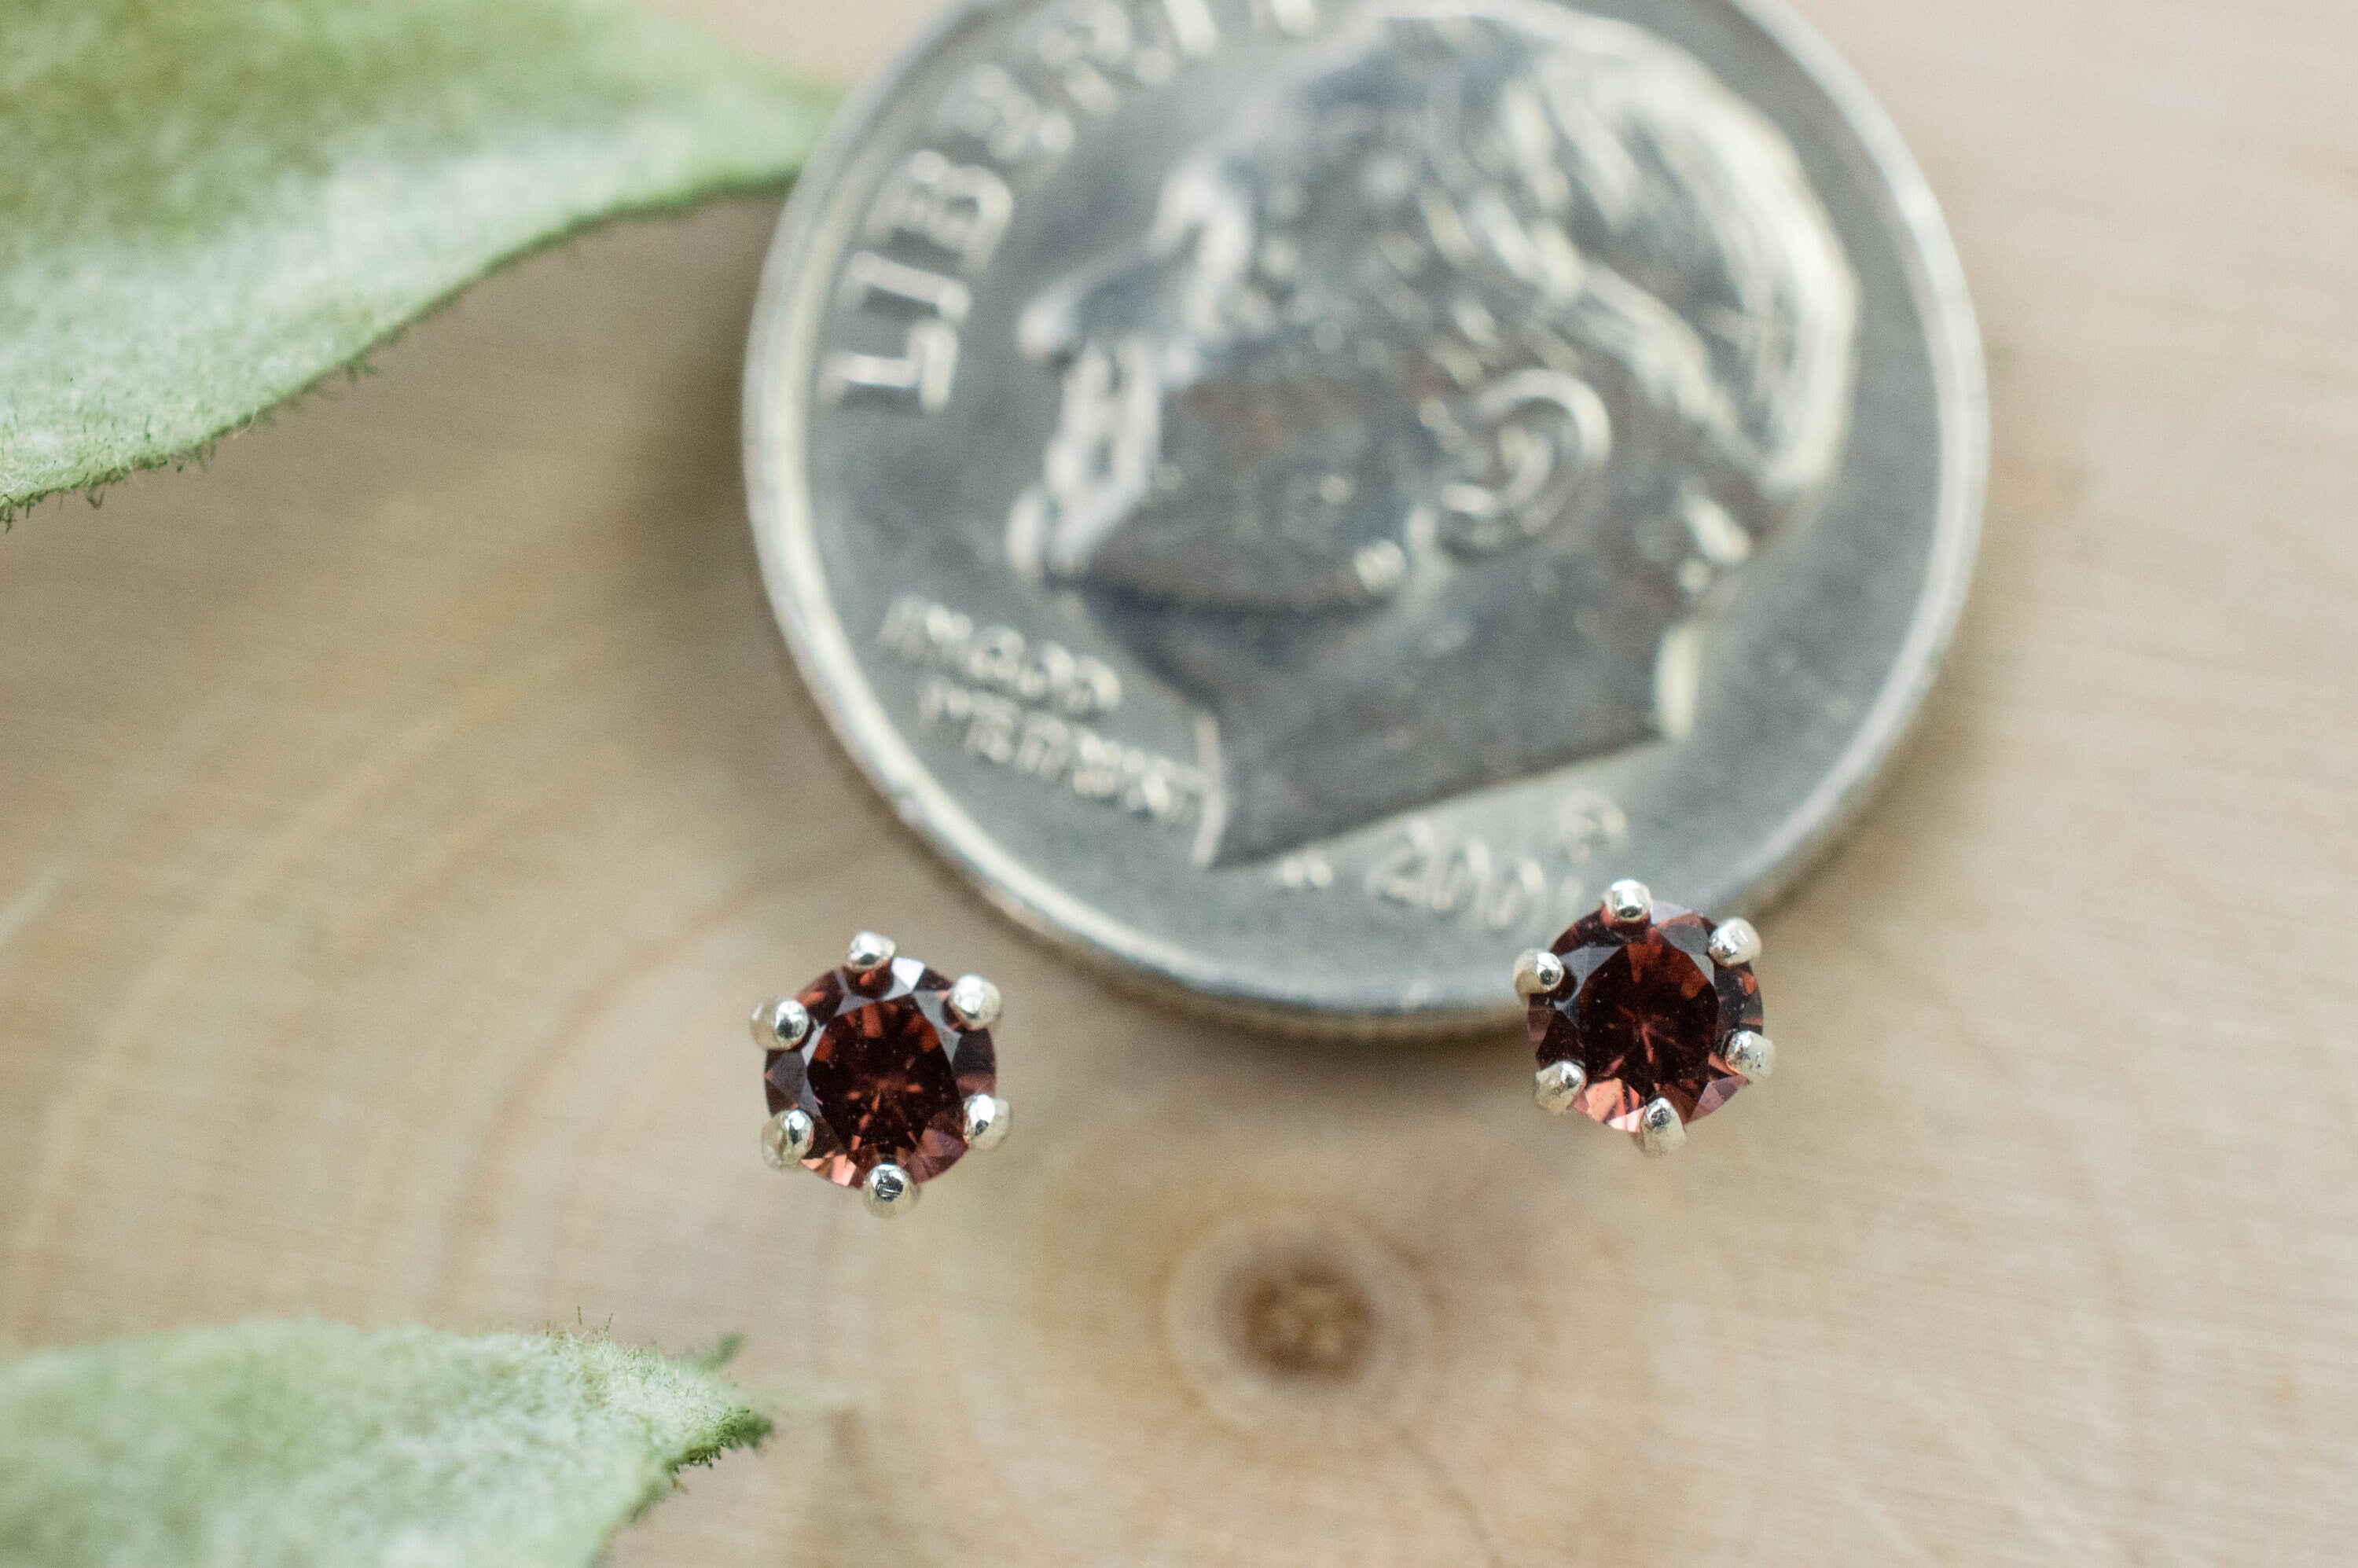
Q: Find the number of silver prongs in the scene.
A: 12